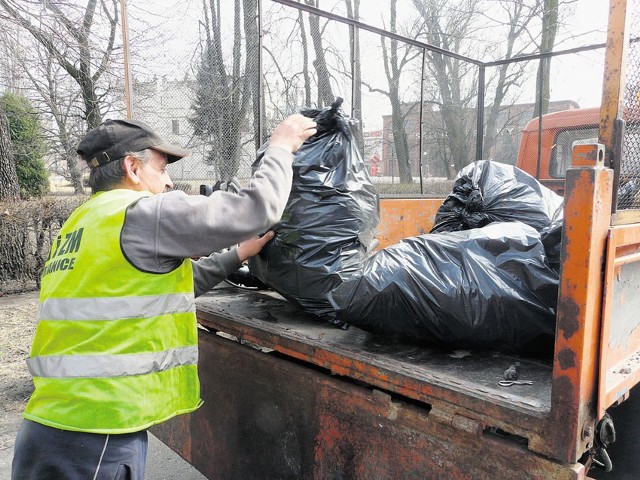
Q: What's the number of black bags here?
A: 3